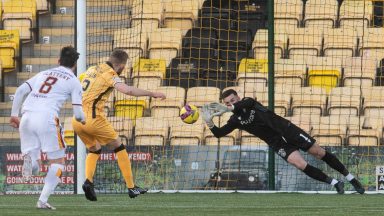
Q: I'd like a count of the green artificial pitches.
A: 1